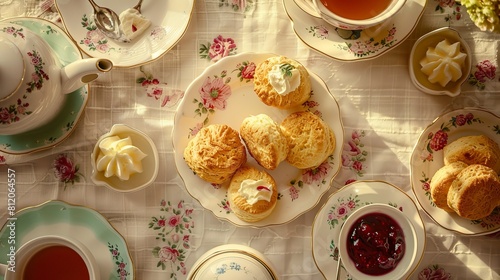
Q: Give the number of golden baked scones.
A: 8